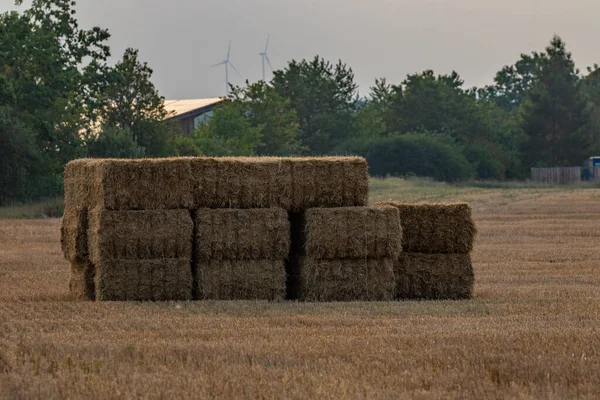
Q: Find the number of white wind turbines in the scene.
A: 2